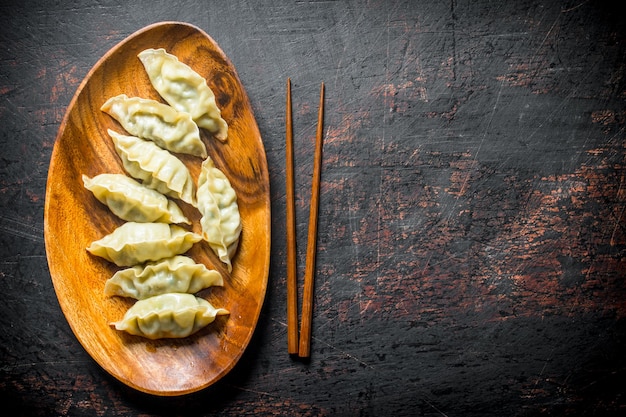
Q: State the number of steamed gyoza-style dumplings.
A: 8